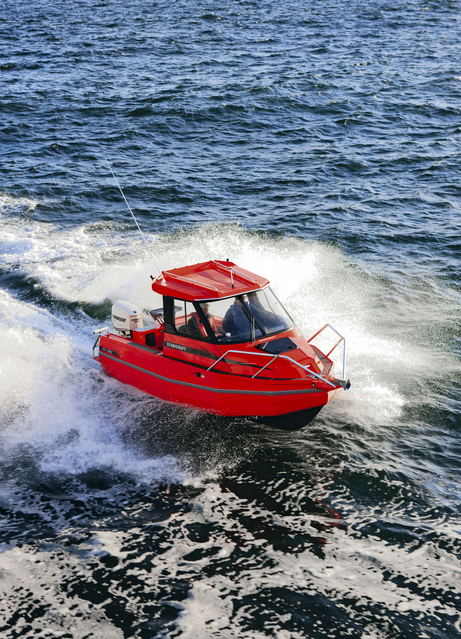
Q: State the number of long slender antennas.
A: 1